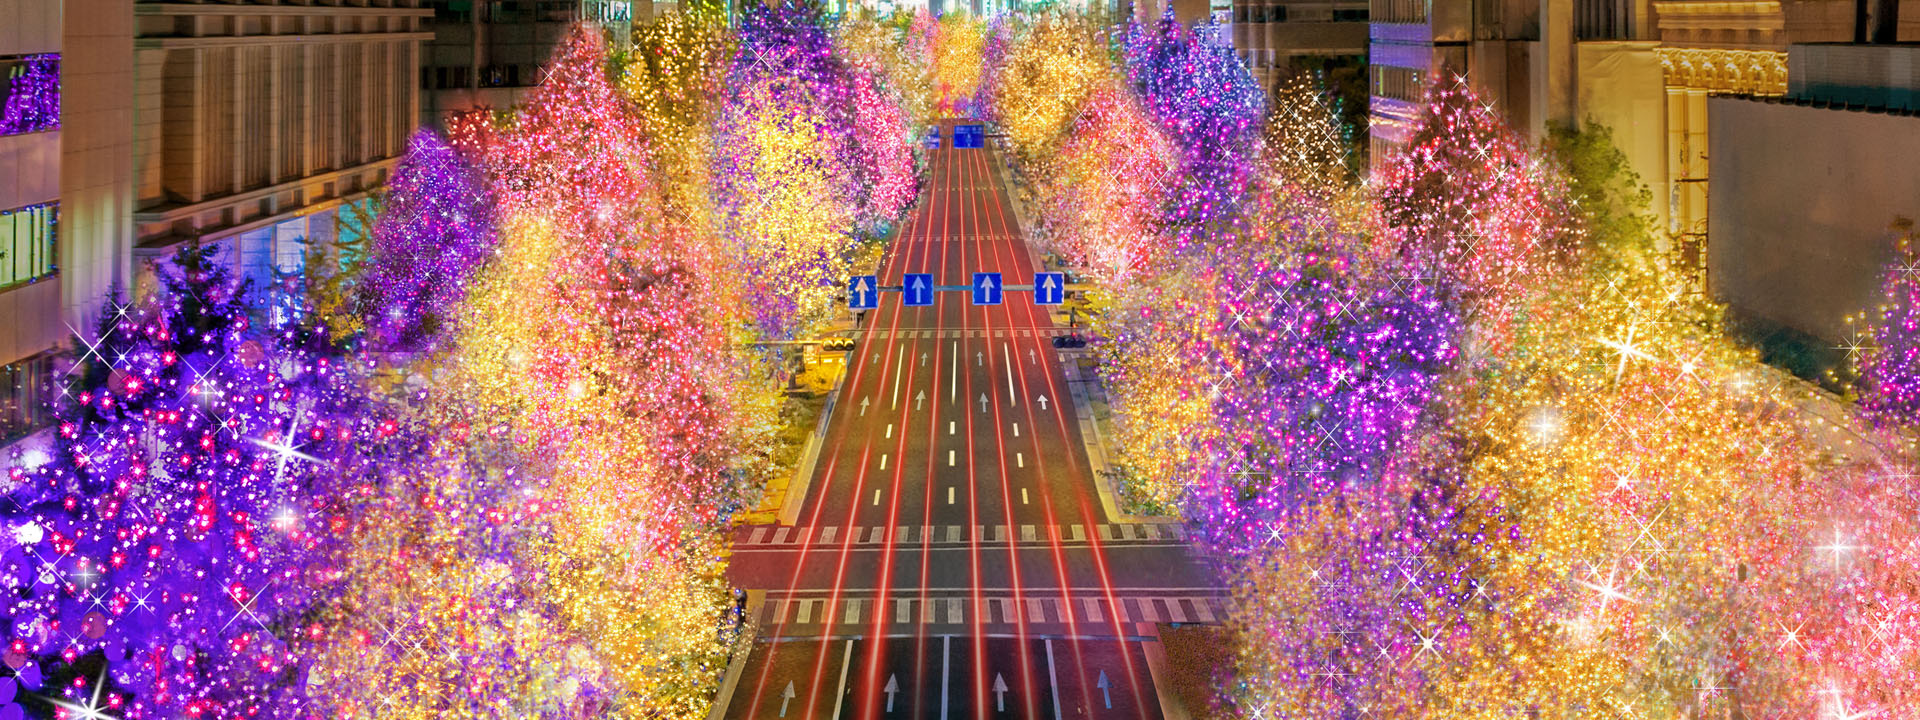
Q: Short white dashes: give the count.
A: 9